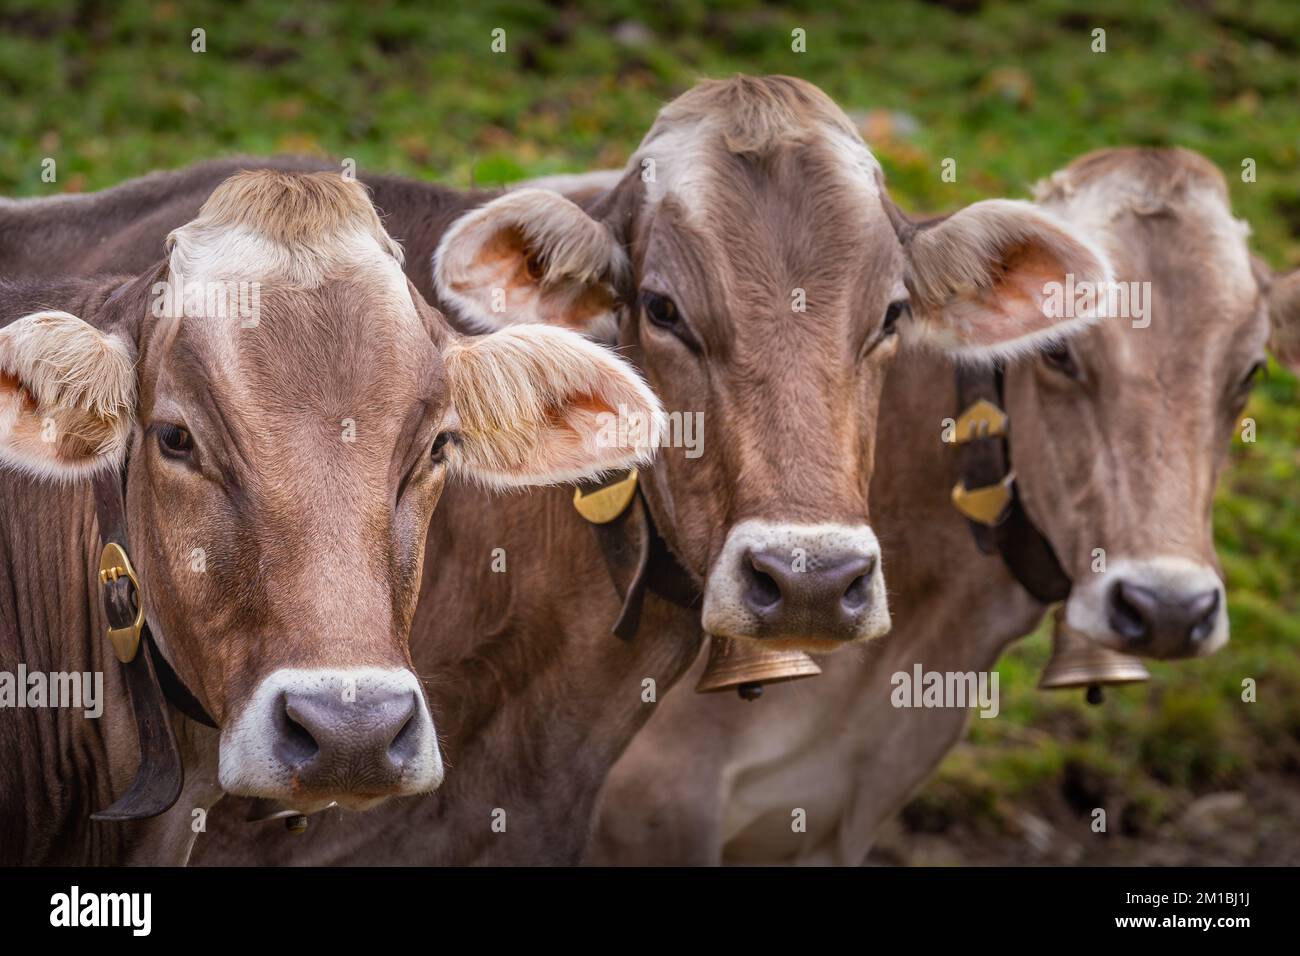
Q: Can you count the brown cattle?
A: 3